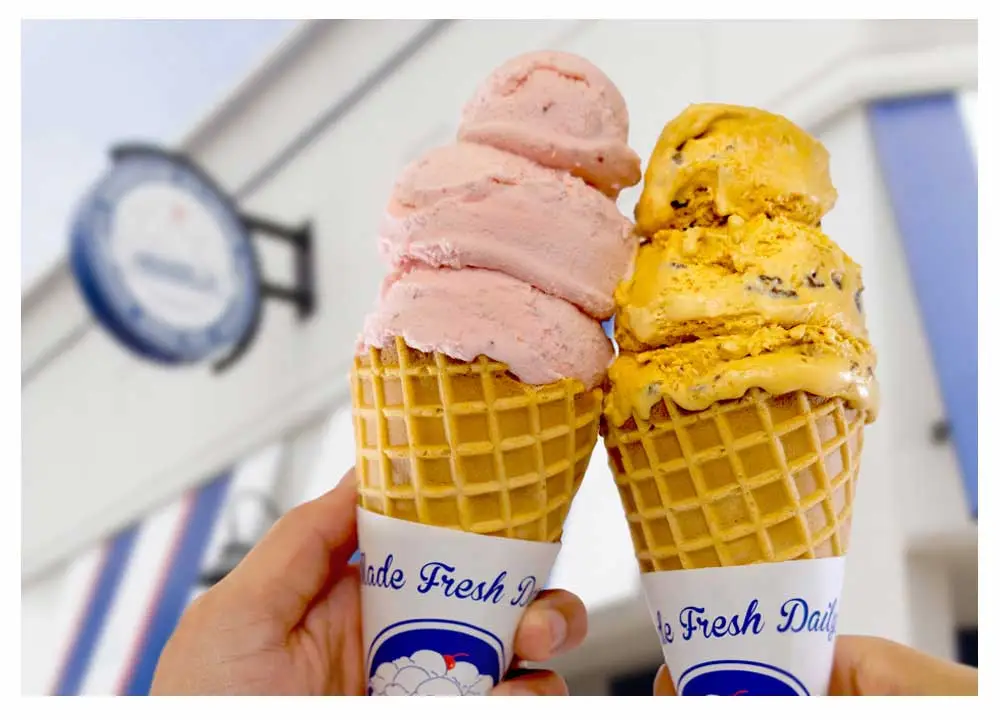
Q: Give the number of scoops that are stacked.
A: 6